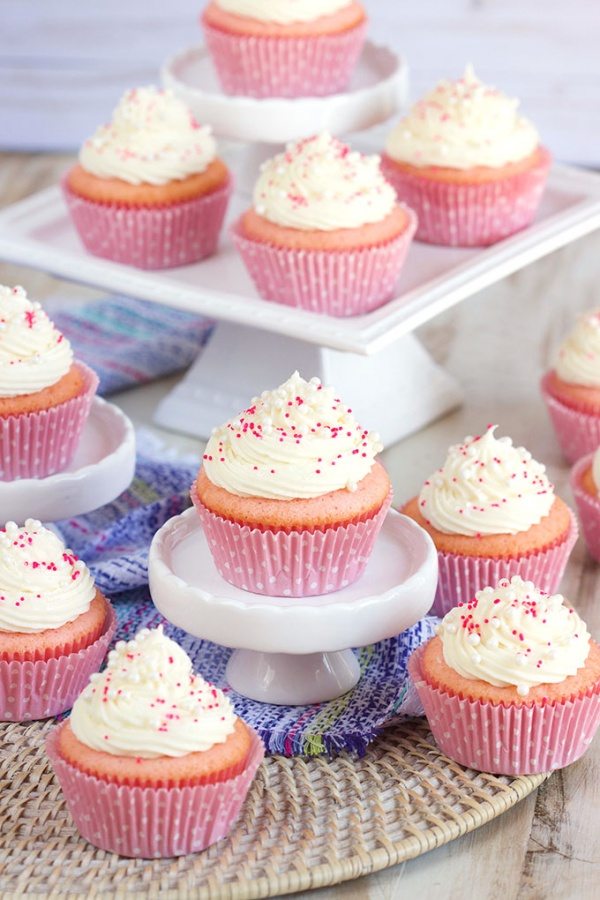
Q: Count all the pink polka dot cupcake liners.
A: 12